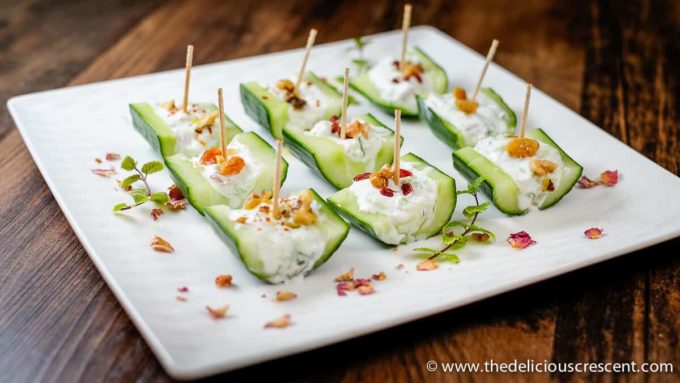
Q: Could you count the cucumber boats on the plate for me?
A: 9